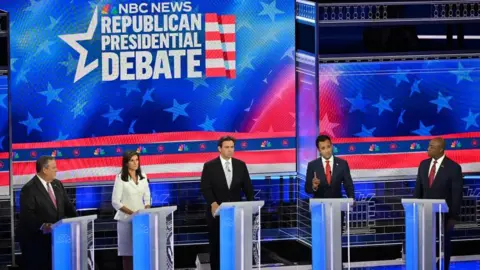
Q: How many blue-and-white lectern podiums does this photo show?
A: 5